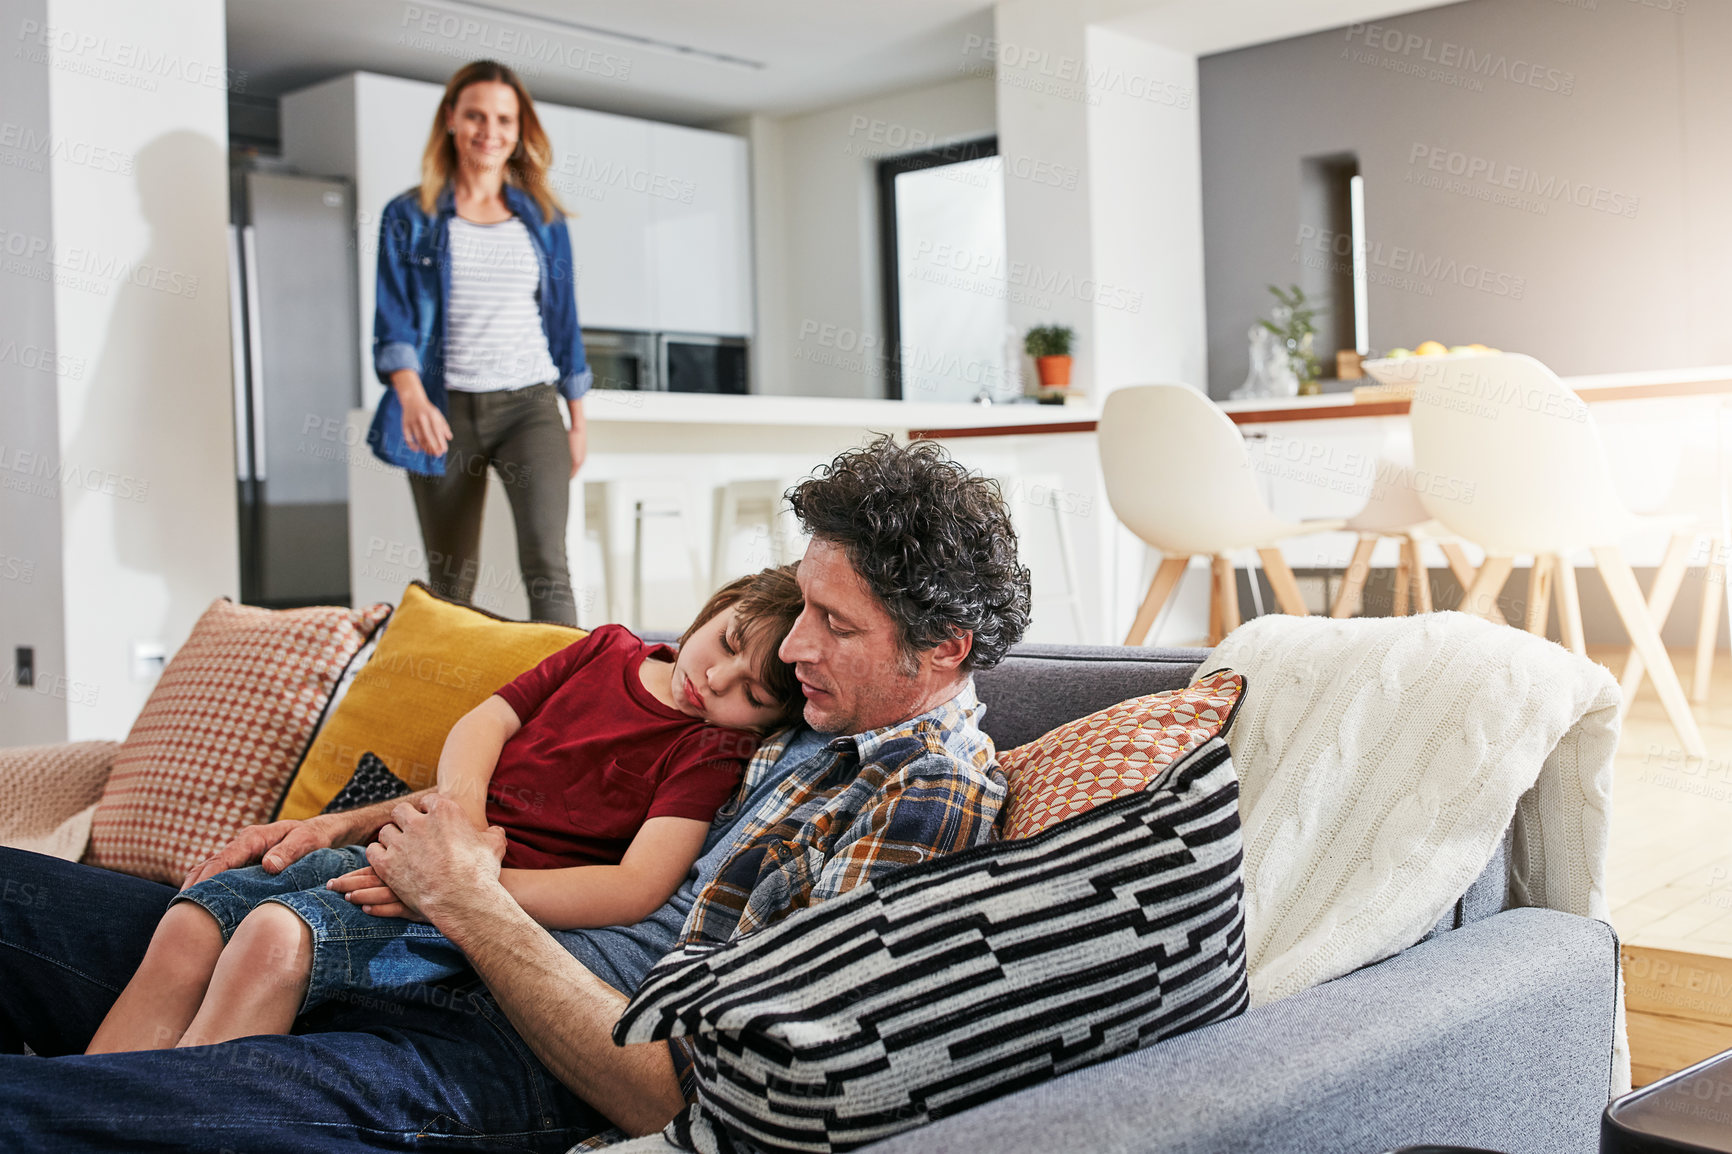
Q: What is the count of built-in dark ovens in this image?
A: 2